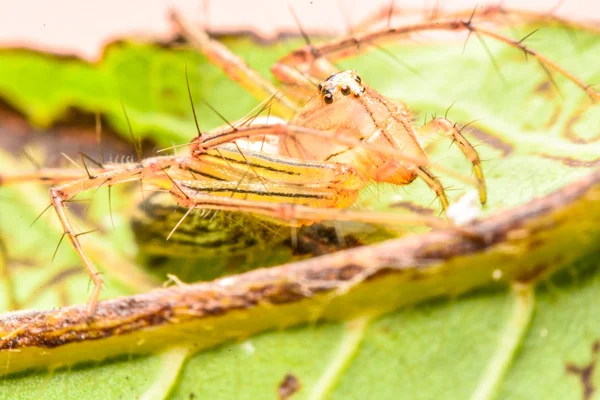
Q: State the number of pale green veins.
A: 3